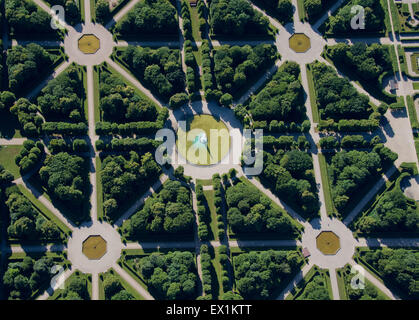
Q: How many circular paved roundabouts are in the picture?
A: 5